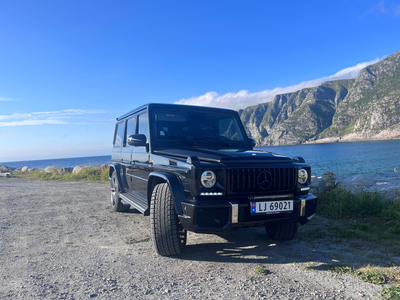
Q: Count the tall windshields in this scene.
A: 1